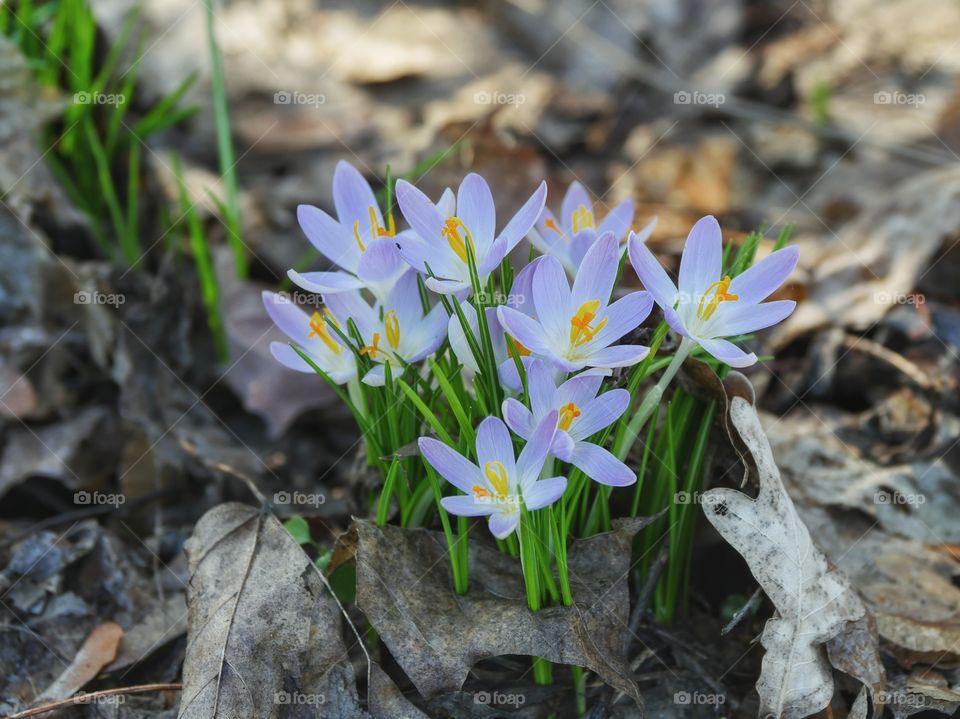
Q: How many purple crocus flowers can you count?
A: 10